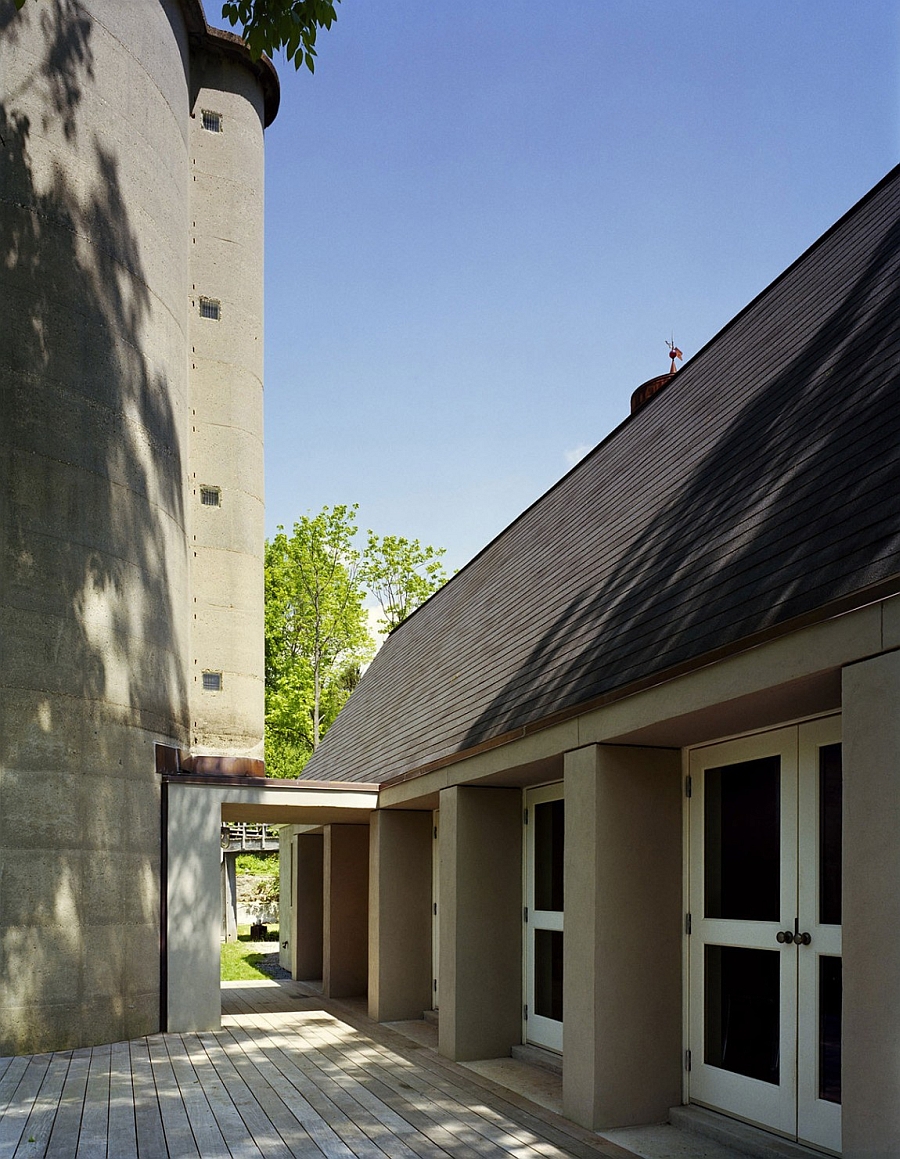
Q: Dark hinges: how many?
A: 9